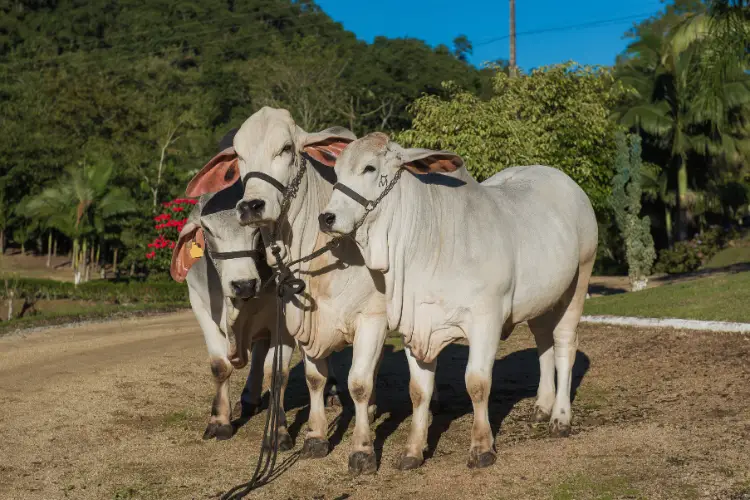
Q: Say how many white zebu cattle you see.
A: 3